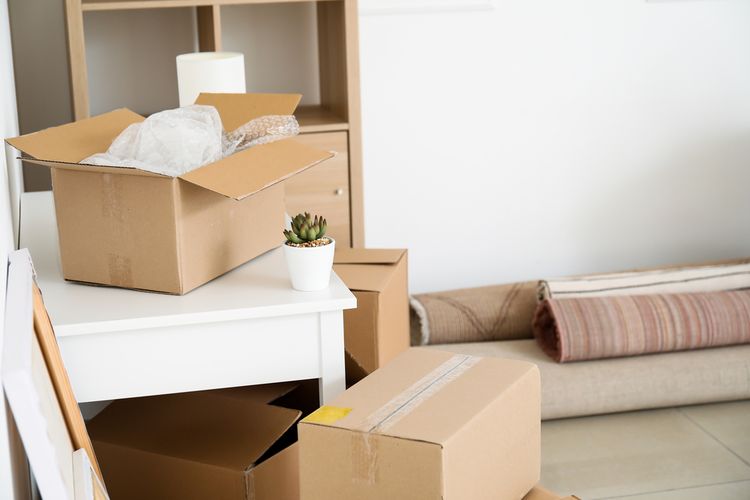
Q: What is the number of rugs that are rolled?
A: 4